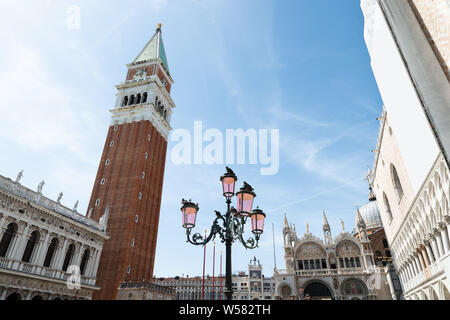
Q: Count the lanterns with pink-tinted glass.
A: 4